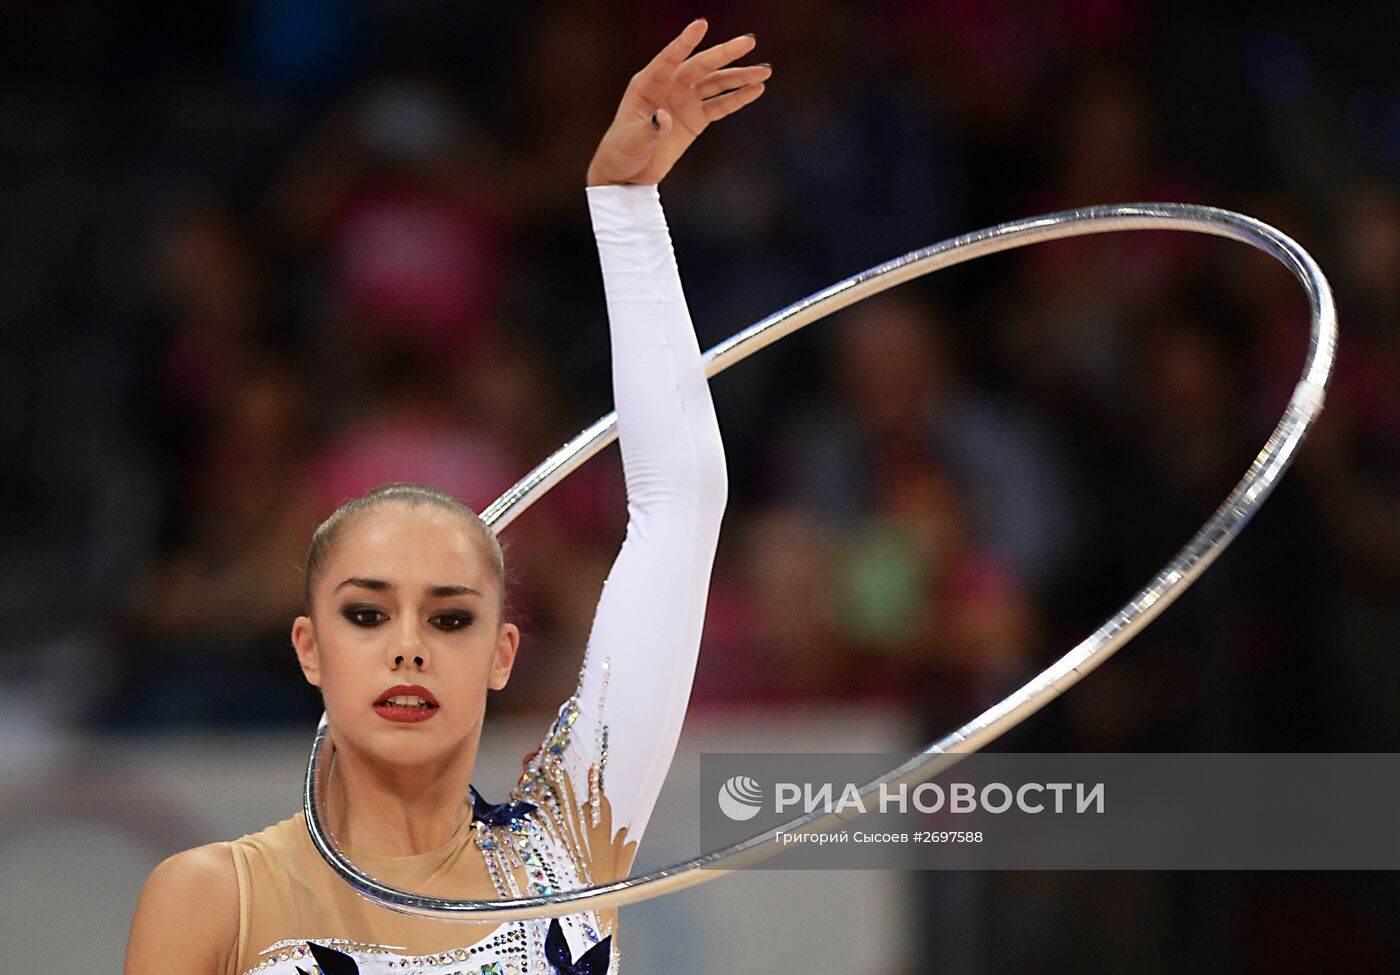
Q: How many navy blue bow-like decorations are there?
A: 3